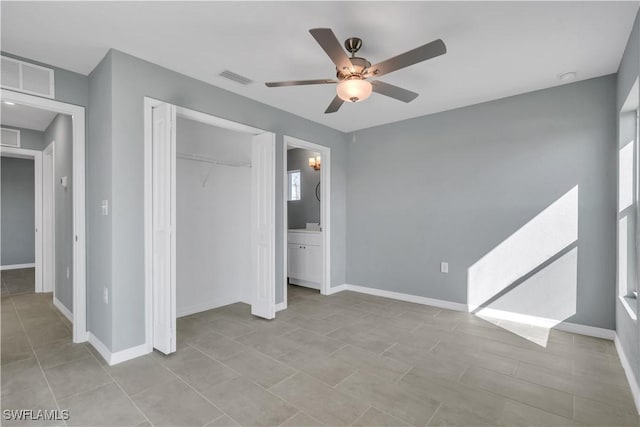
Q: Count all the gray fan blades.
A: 5